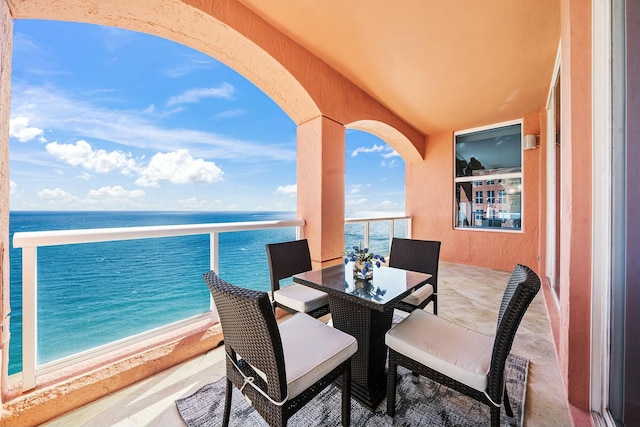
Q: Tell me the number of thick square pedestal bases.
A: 1